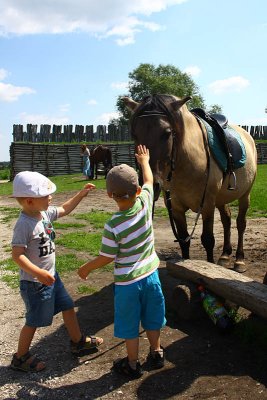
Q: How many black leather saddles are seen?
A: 1